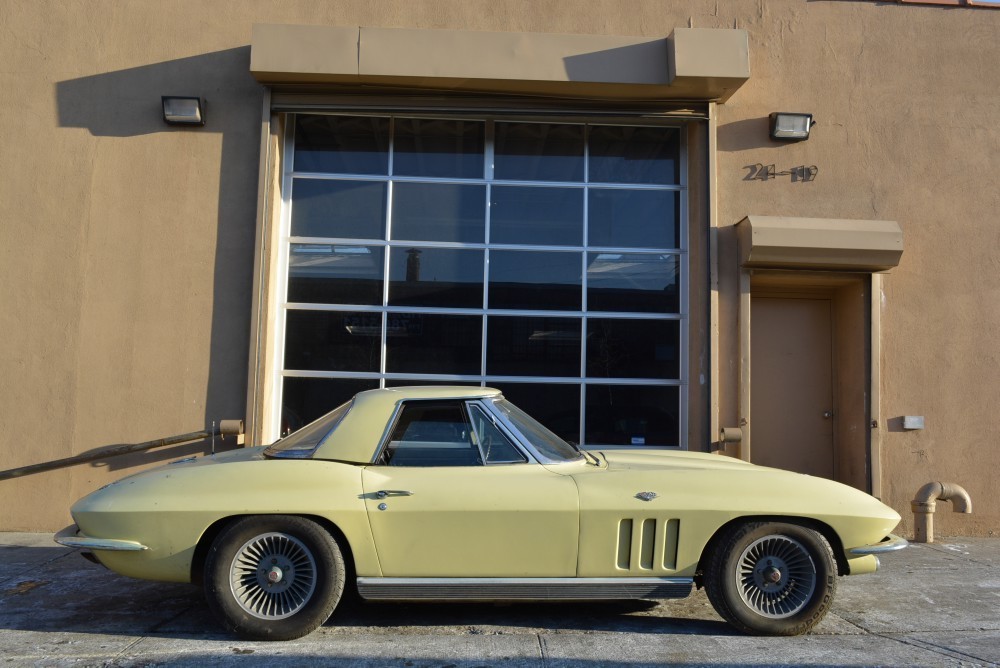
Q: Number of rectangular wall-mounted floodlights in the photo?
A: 2